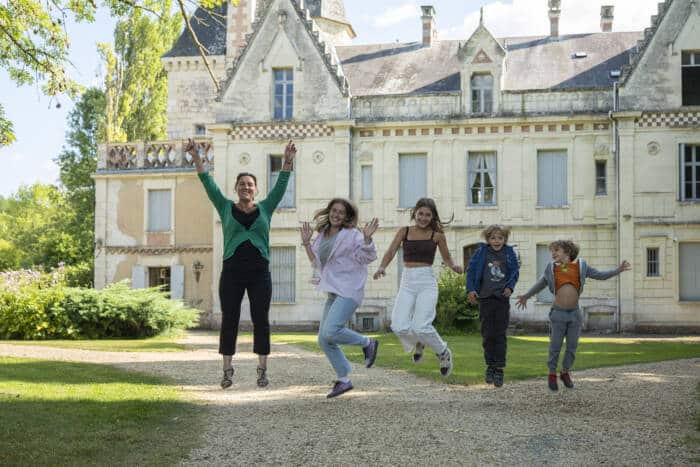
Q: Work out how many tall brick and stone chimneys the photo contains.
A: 3